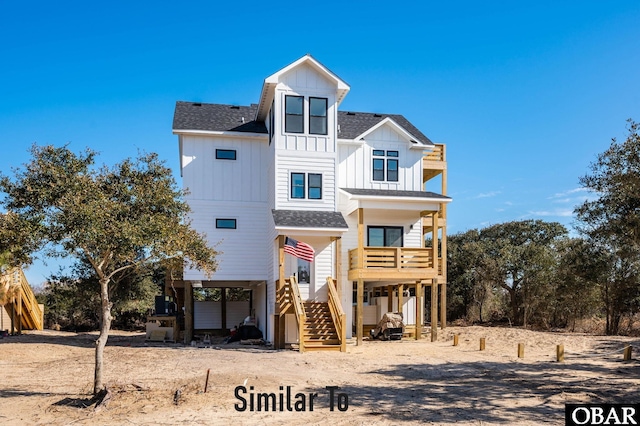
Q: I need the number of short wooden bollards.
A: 5